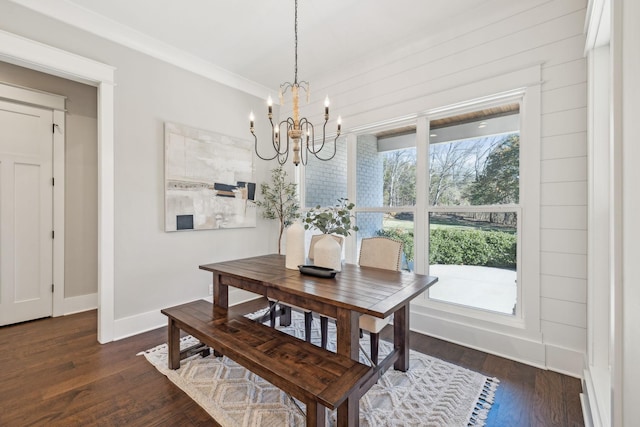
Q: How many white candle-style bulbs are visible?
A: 6